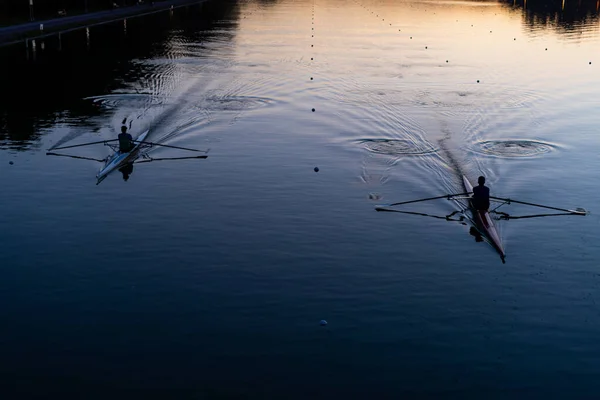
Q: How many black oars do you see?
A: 4